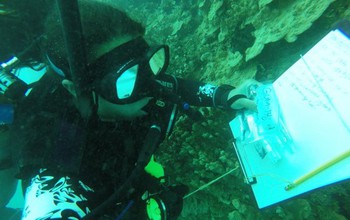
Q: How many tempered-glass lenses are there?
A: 2